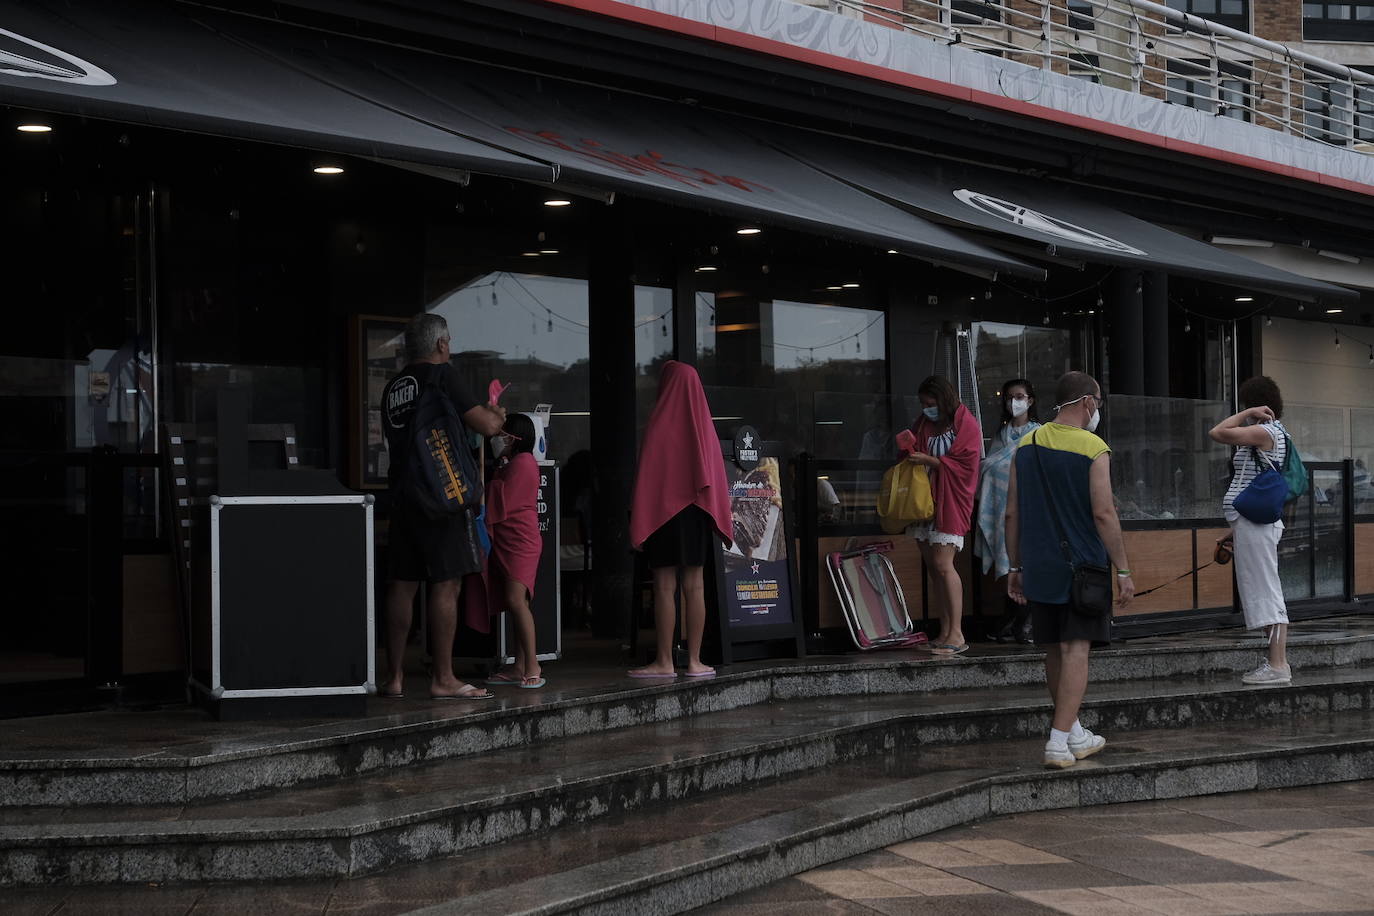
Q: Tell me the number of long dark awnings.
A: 3